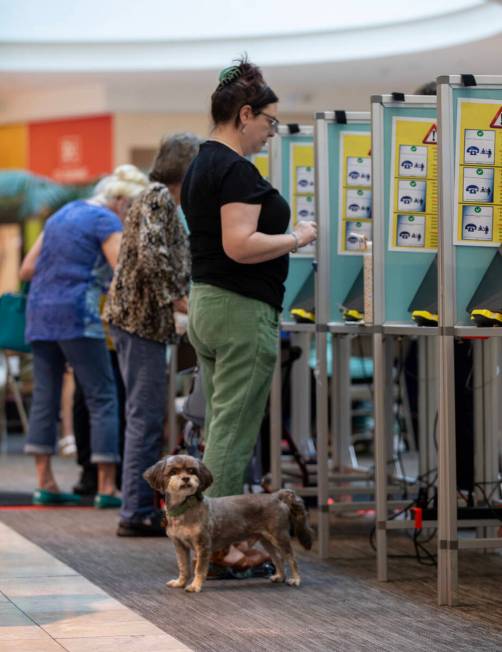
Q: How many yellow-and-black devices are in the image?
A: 4